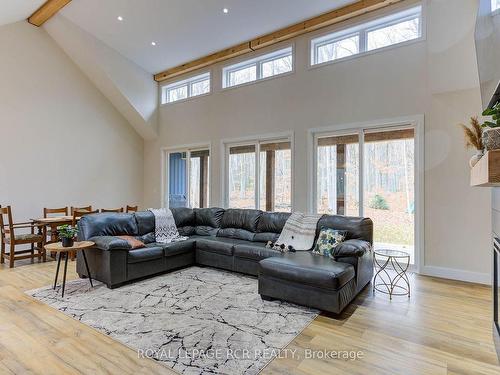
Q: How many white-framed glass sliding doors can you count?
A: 3